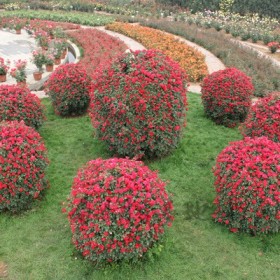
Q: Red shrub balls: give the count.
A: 8